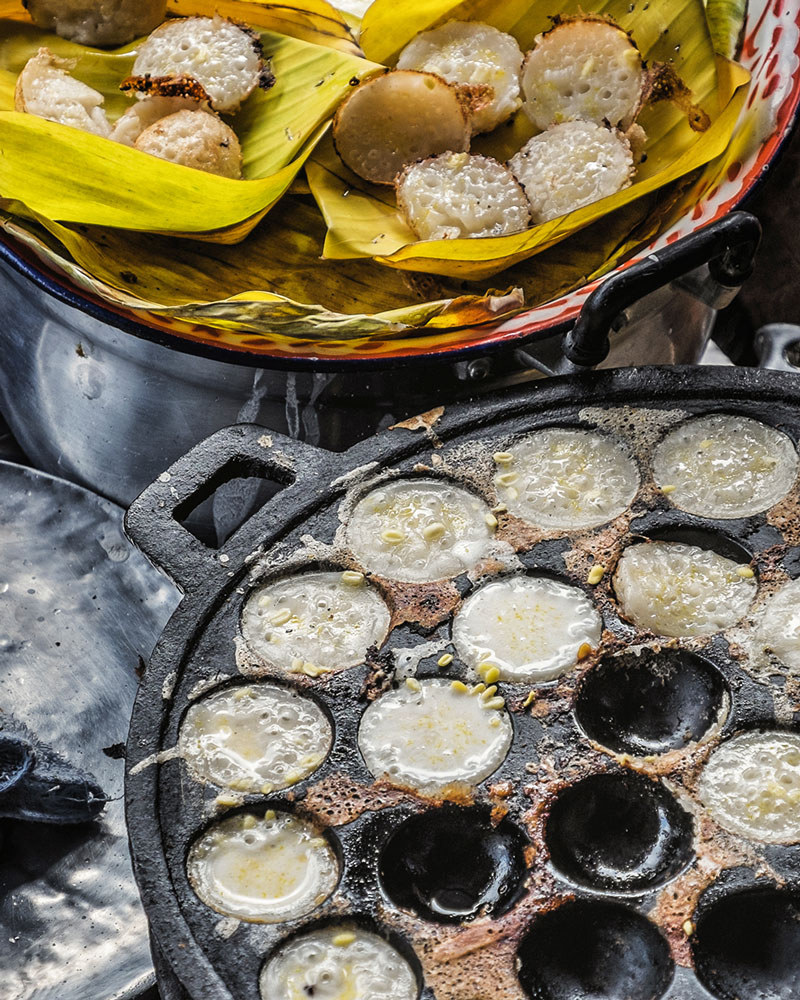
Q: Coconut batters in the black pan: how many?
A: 12